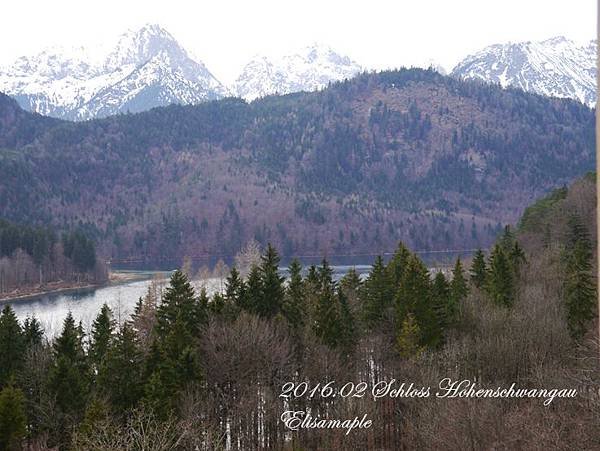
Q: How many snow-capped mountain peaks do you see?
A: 3